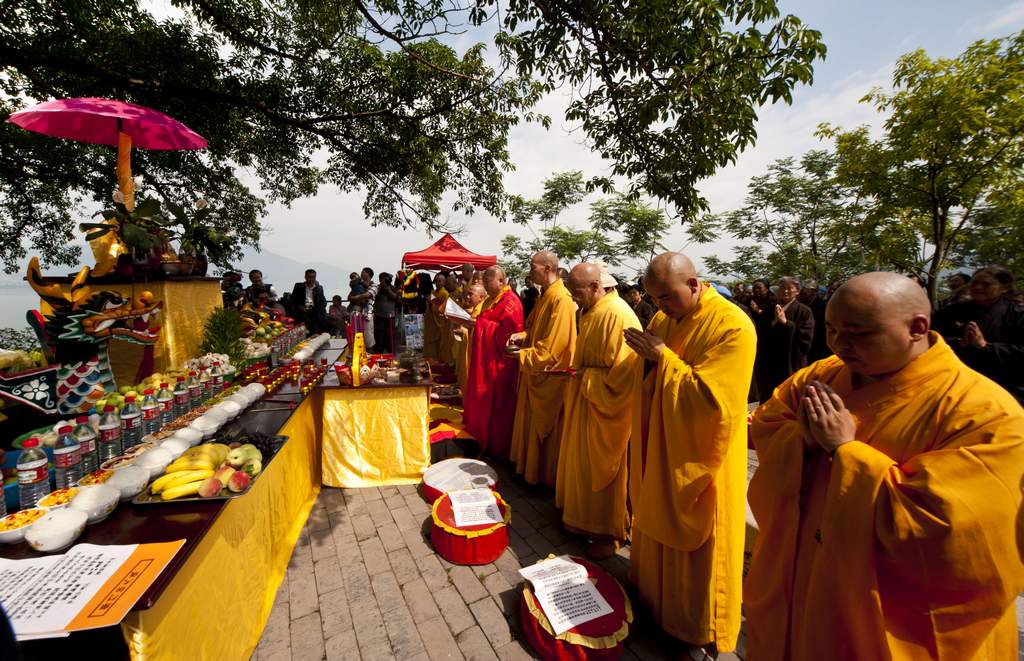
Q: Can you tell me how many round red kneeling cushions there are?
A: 3